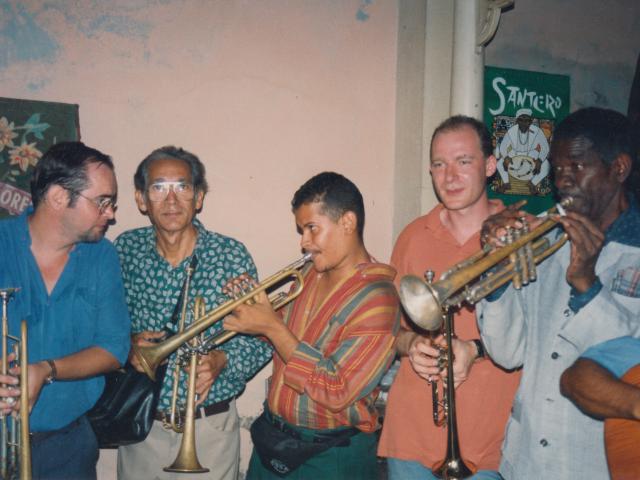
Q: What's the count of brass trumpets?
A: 5